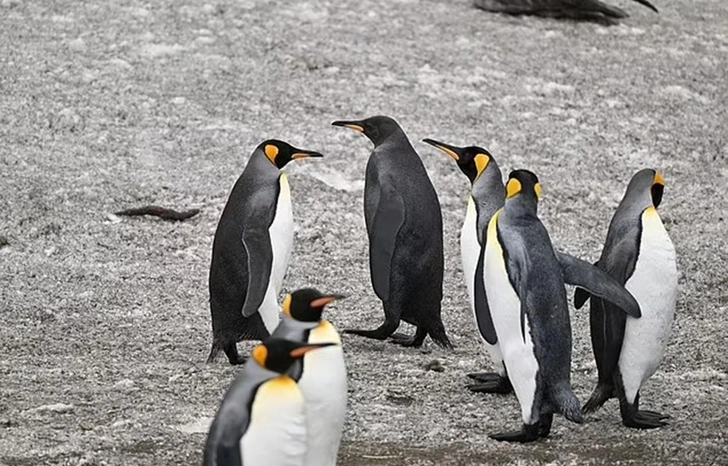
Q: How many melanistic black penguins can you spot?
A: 1